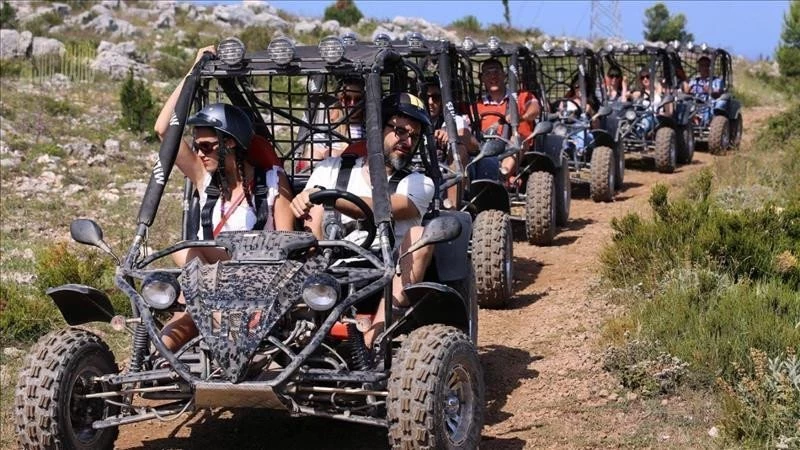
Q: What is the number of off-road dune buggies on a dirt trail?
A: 6